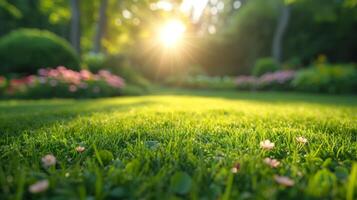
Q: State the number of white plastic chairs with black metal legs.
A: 0